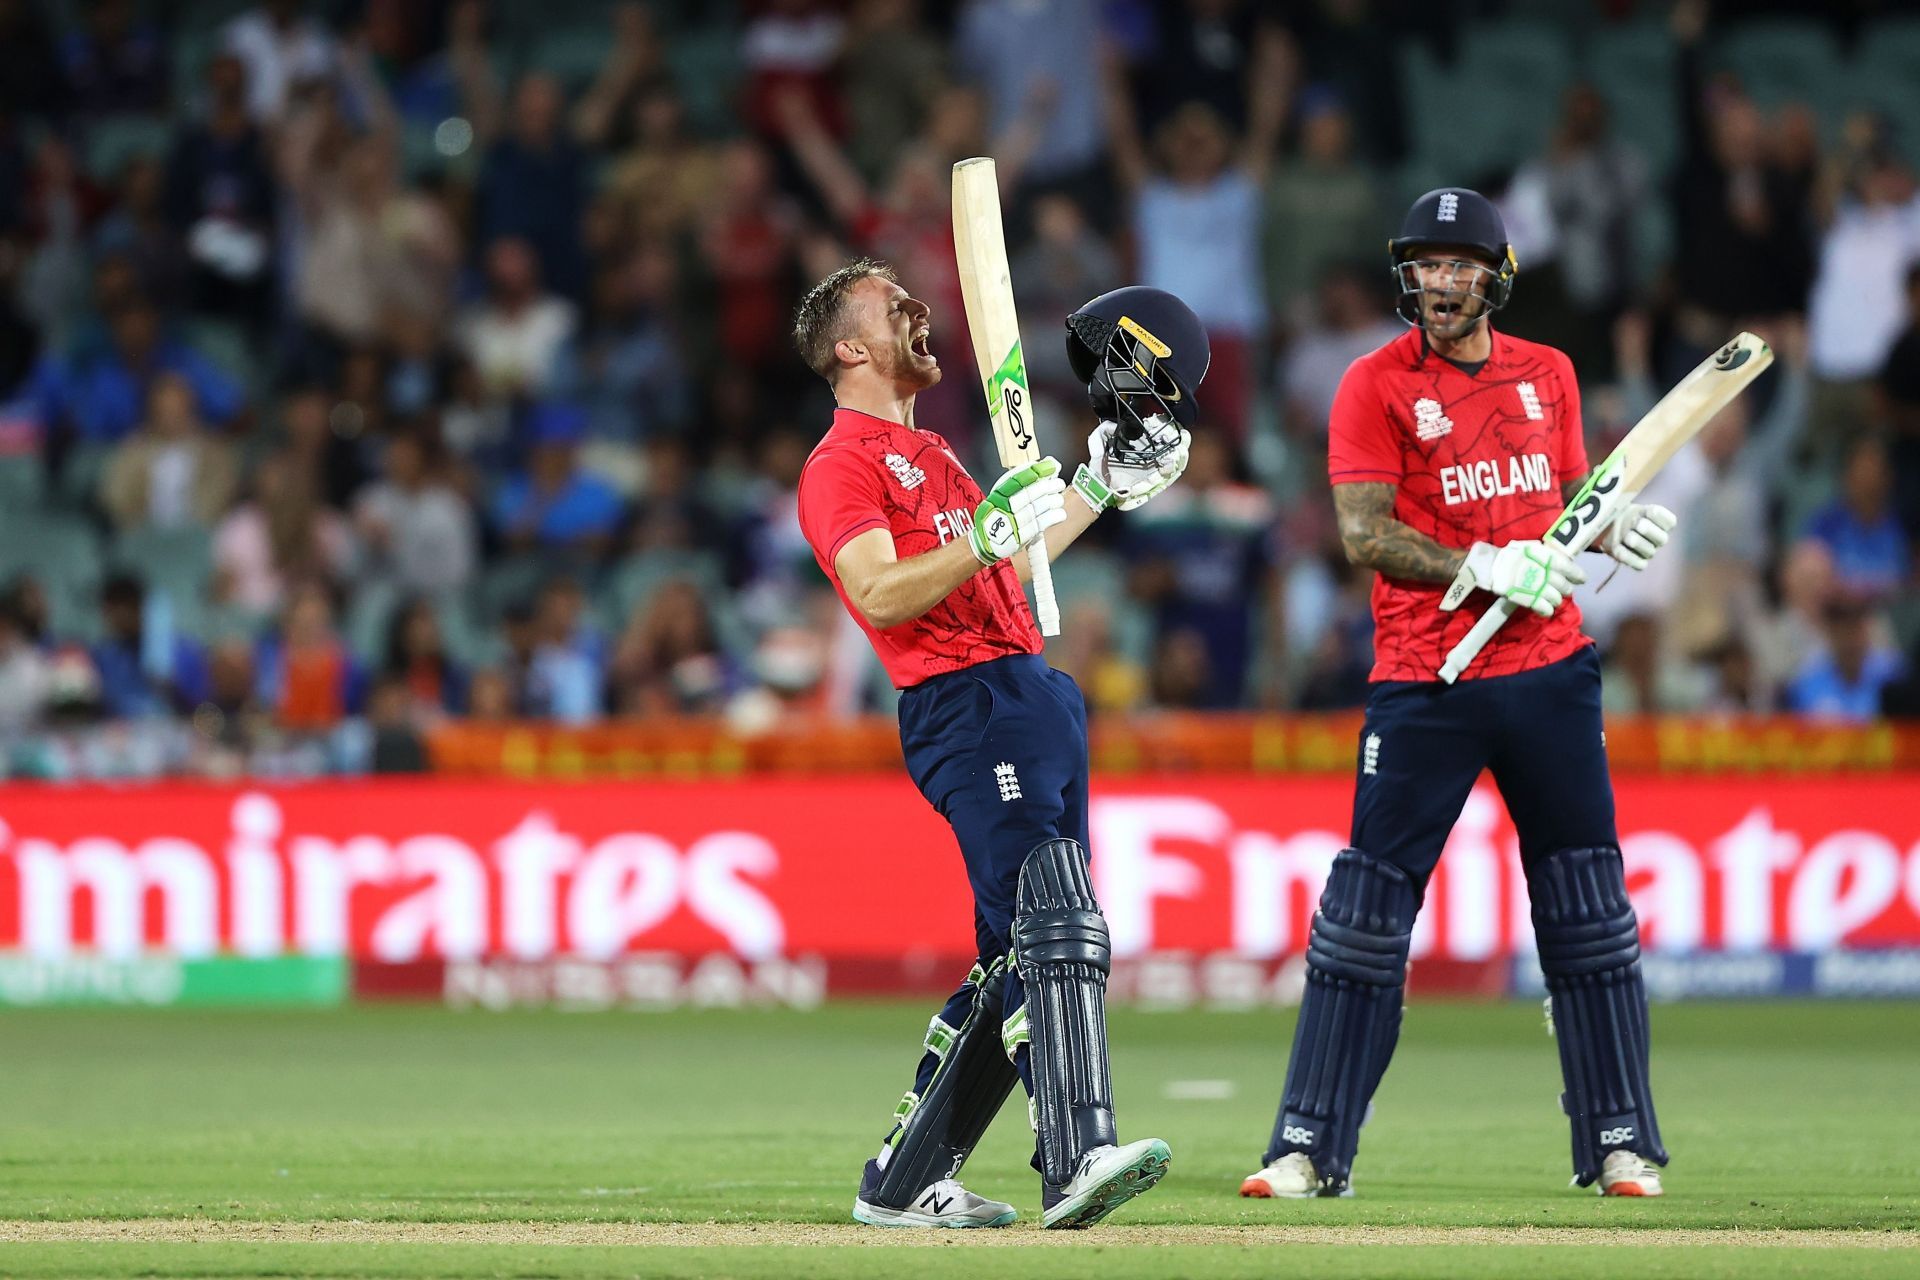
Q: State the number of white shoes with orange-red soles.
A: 2